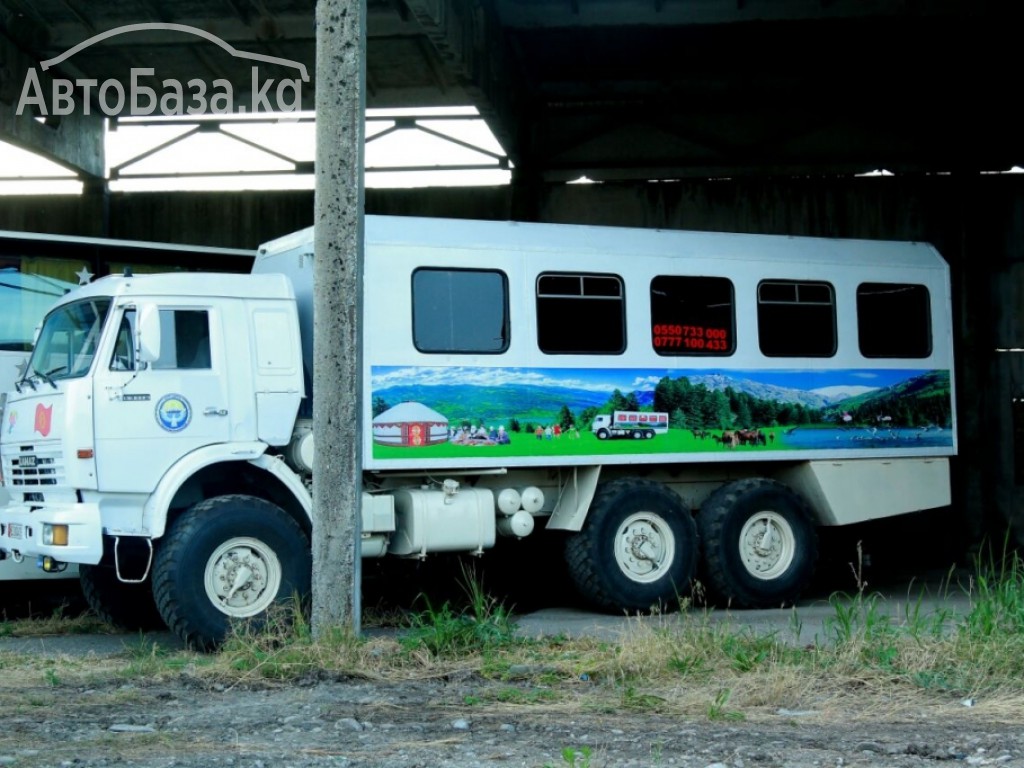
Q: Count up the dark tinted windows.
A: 5